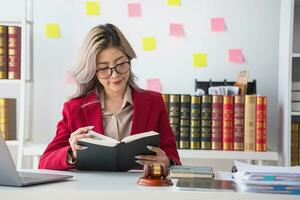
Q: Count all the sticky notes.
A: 11